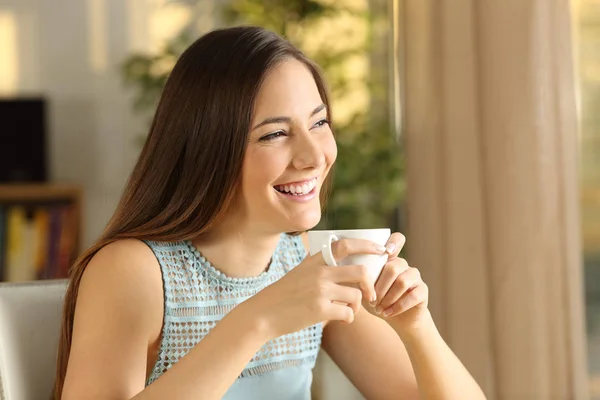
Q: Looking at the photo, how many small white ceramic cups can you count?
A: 1